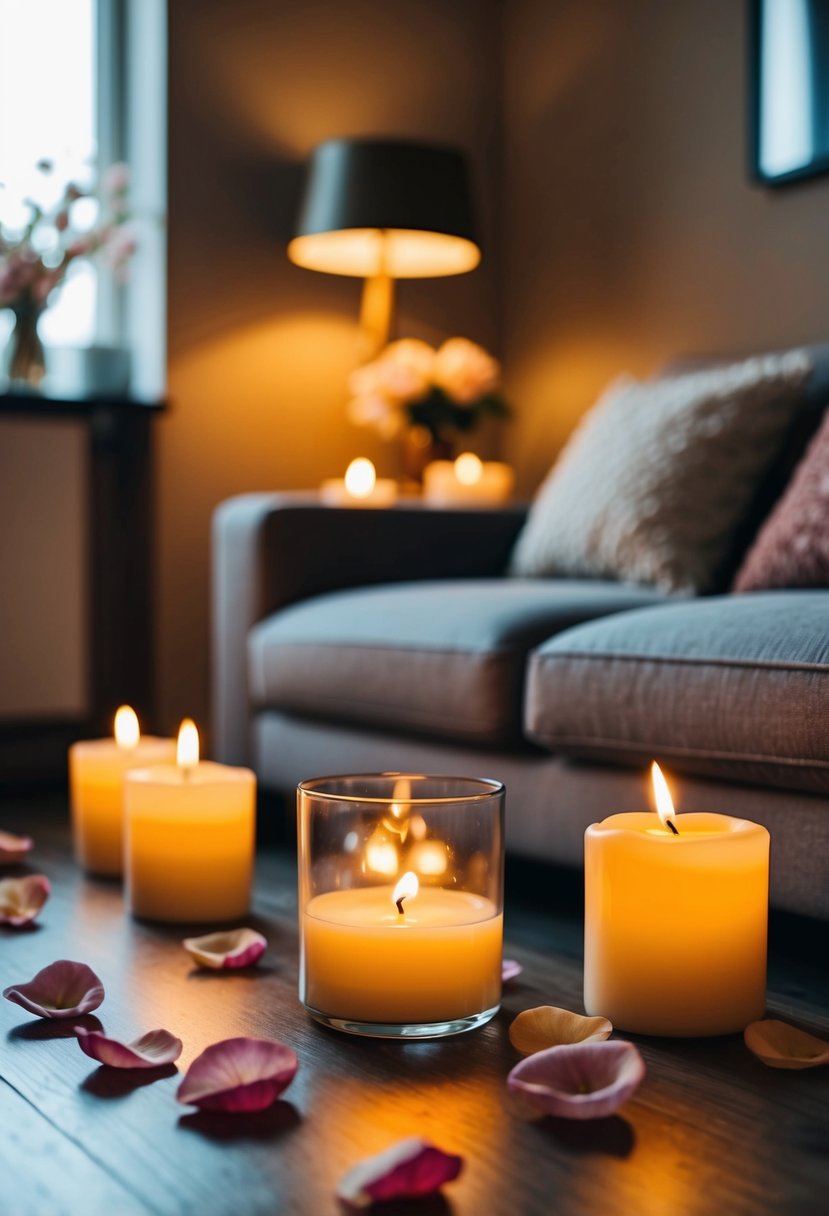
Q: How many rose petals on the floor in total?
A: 11